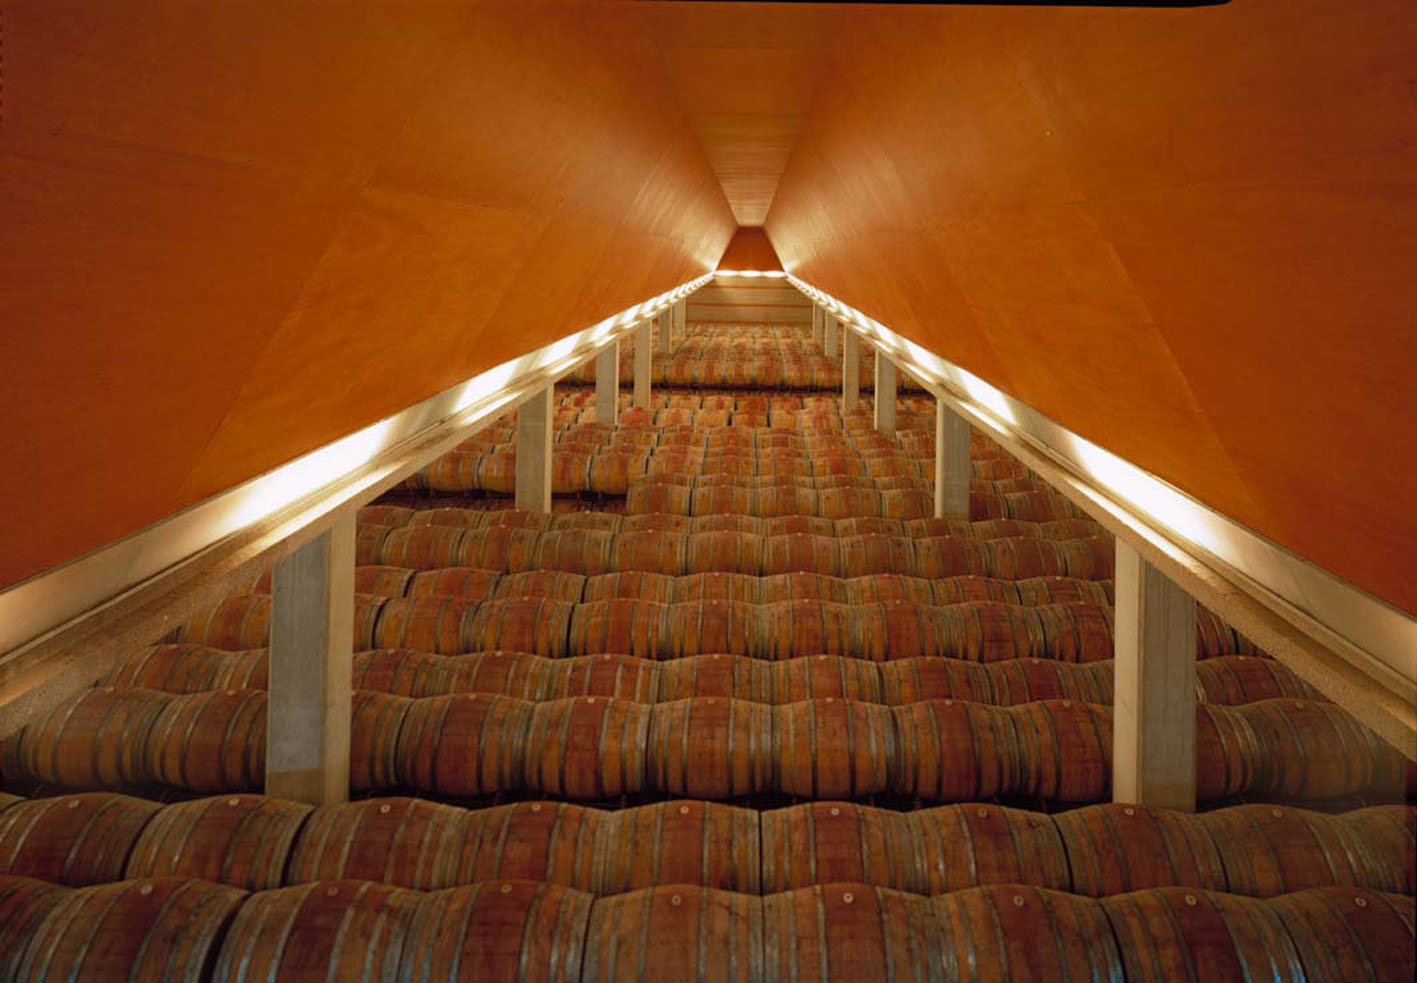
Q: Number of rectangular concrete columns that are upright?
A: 12